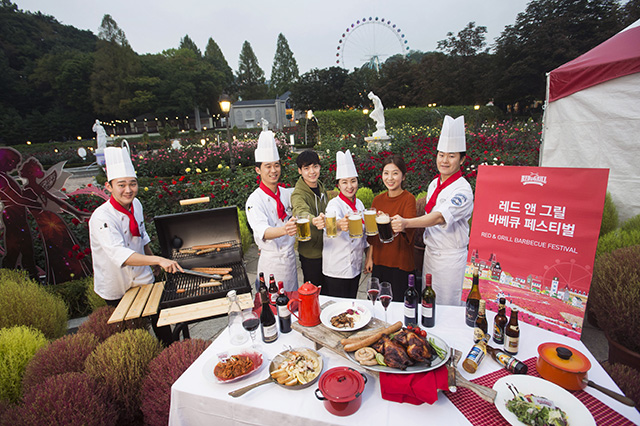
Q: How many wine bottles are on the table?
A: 5